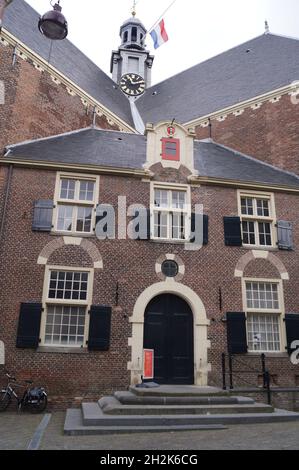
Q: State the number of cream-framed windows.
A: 5